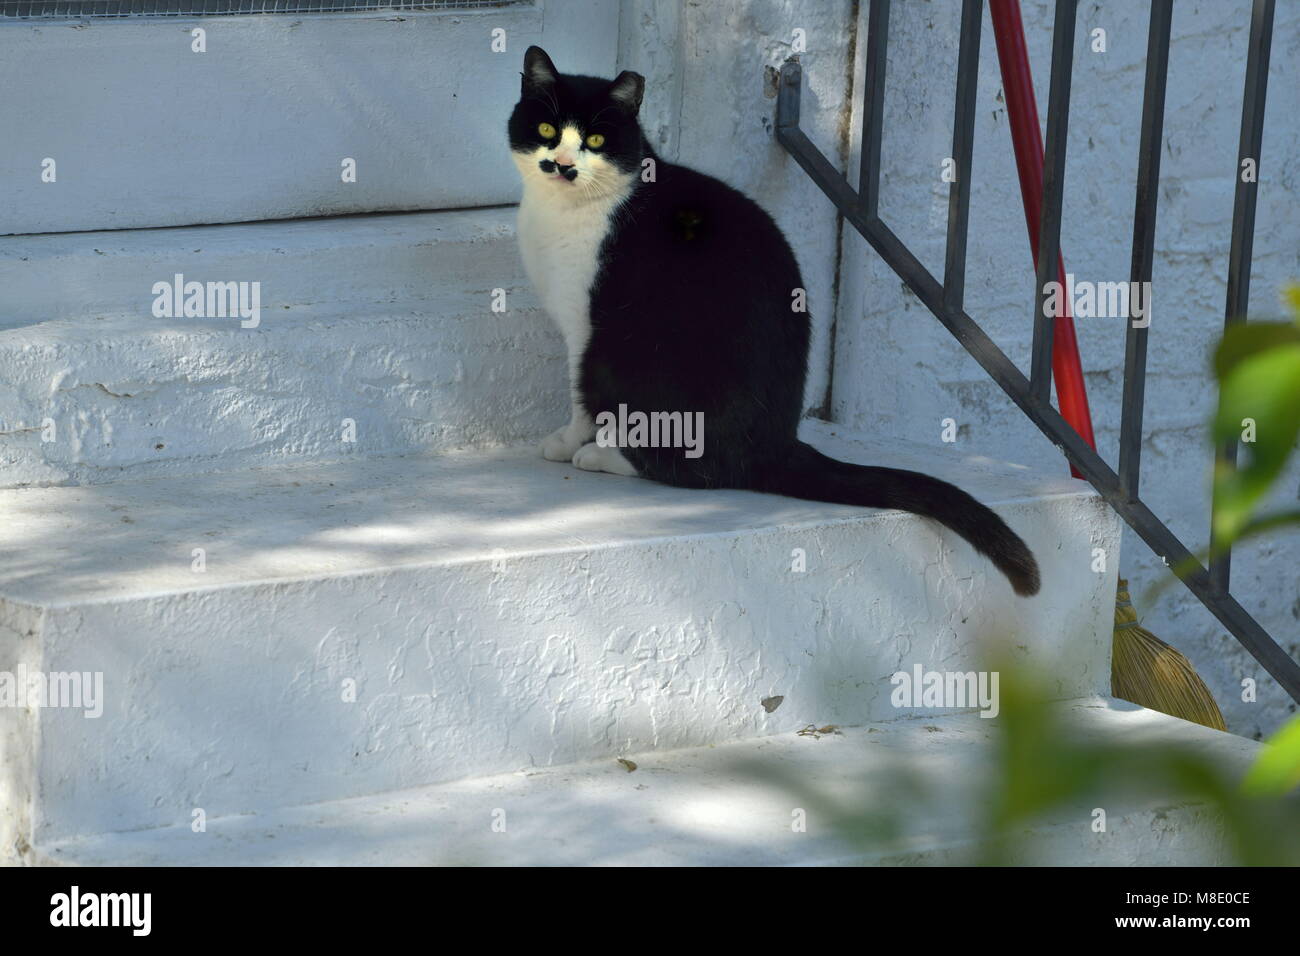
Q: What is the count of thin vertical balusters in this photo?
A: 5